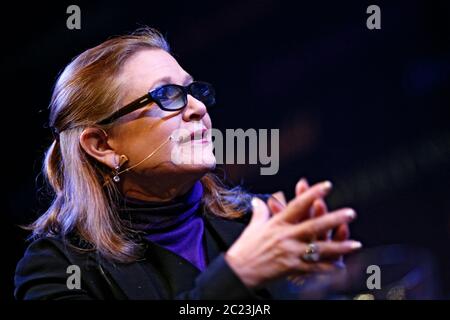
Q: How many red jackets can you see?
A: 0